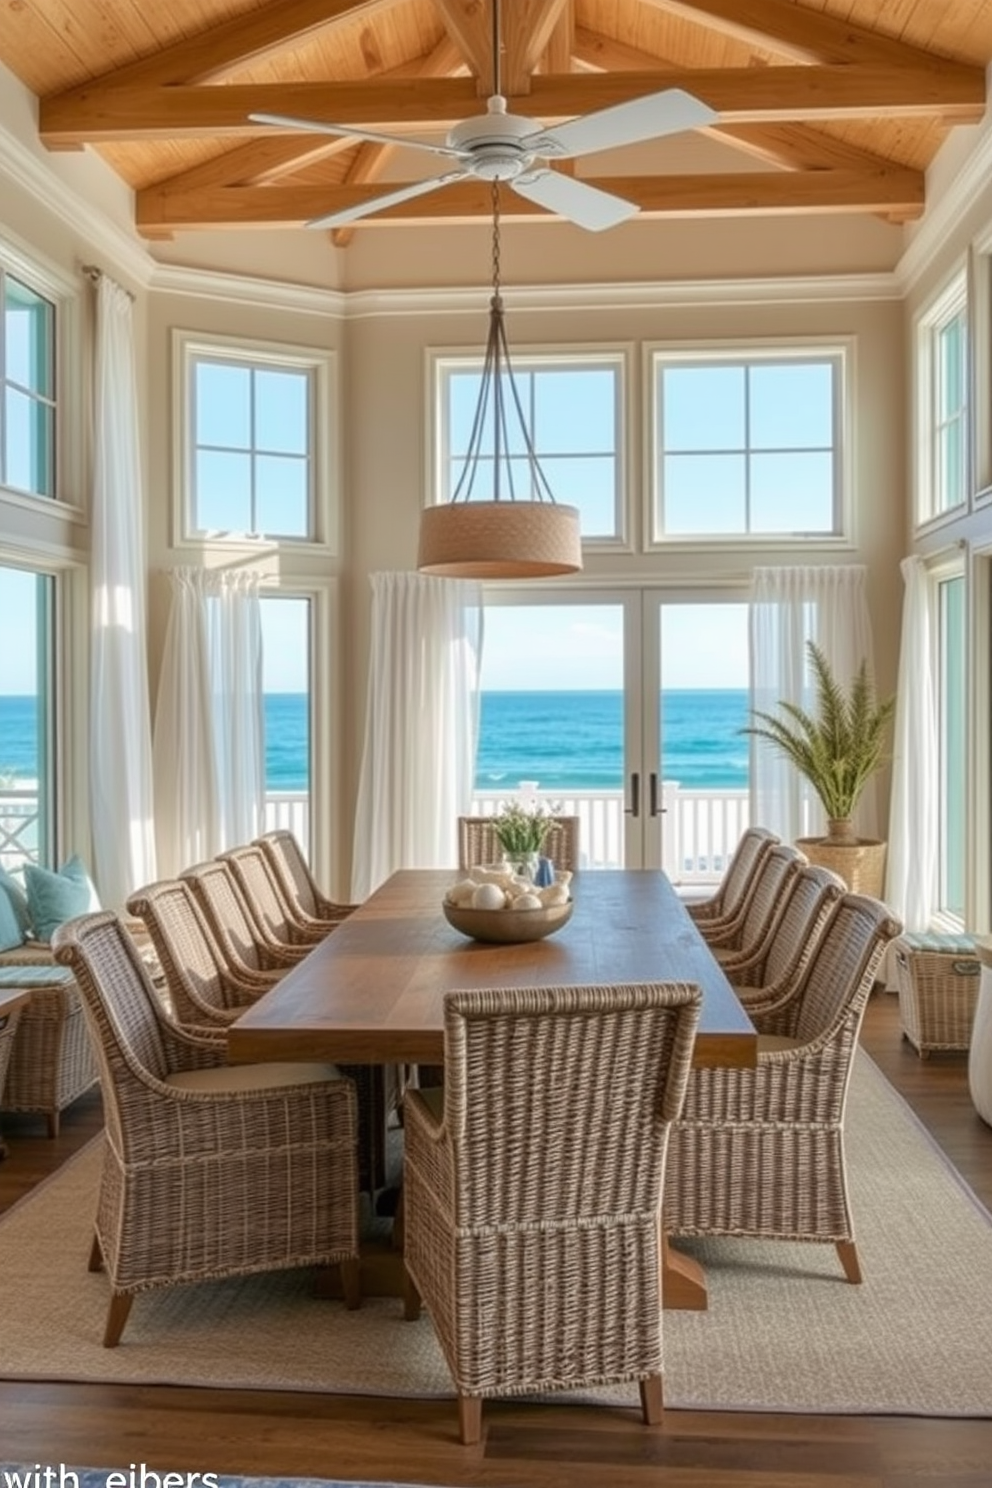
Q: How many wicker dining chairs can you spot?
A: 11